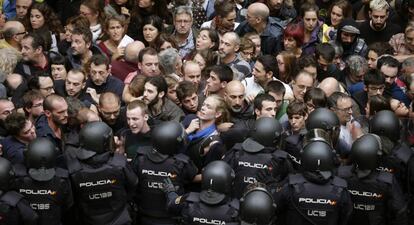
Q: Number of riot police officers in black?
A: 11